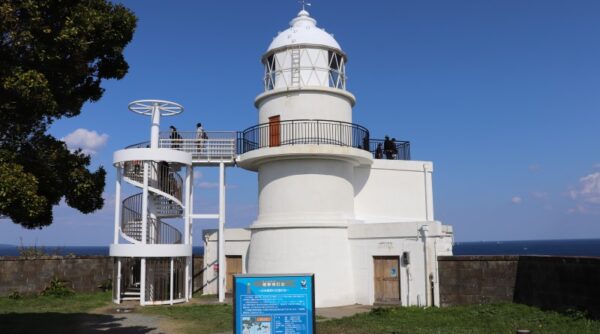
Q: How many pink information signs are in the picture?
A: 0